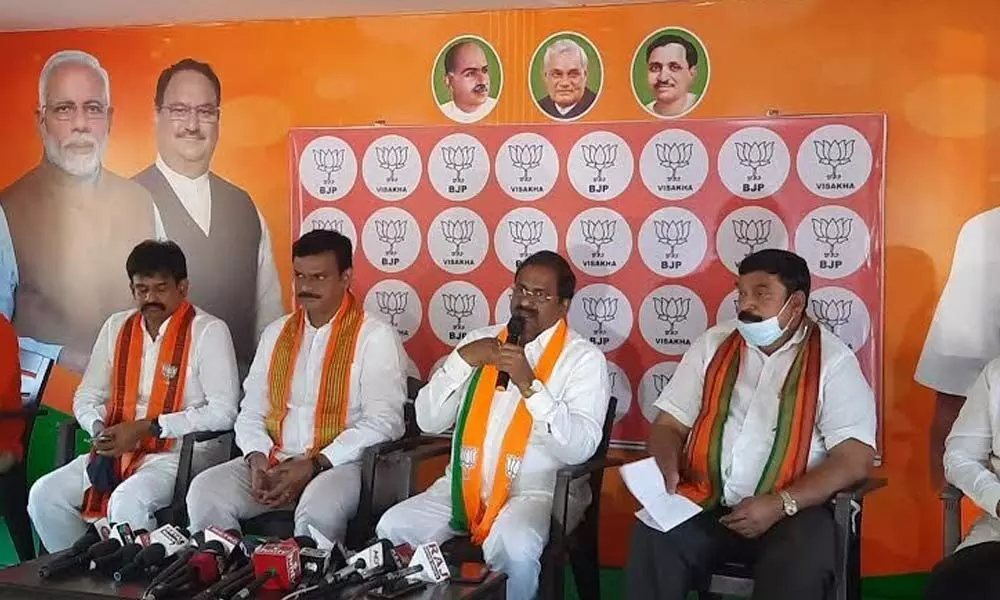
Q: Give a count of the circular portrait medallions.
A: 3